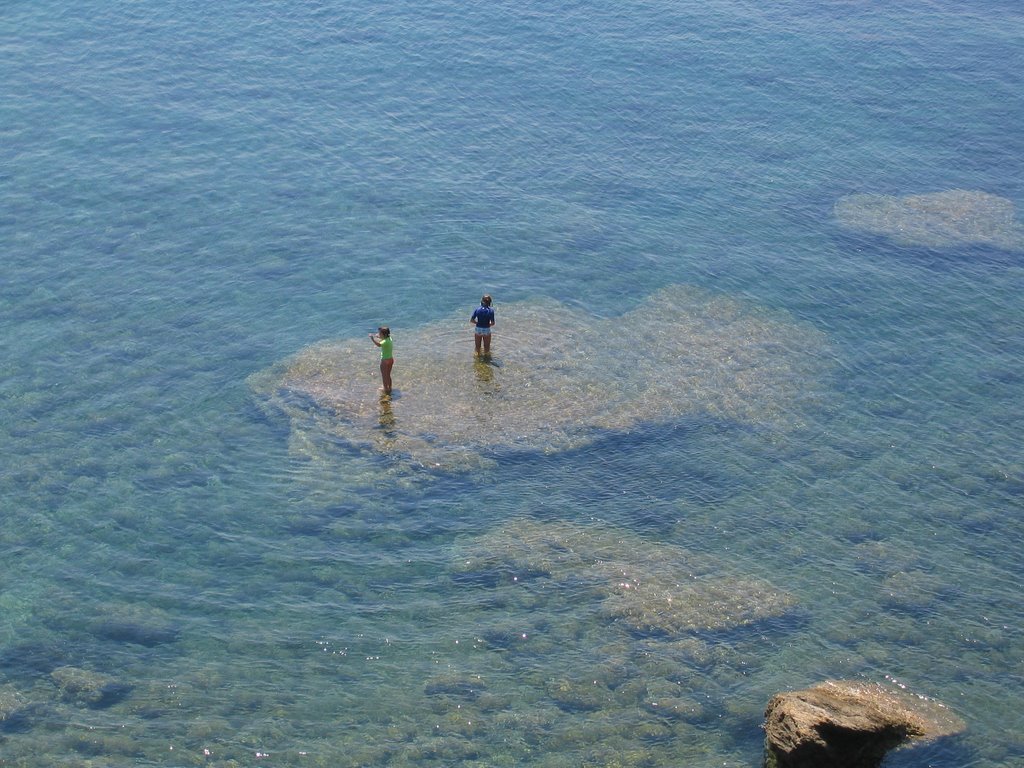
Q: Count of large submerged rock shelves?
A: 3